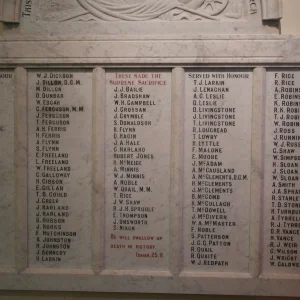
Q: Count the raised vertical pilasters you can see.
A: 4